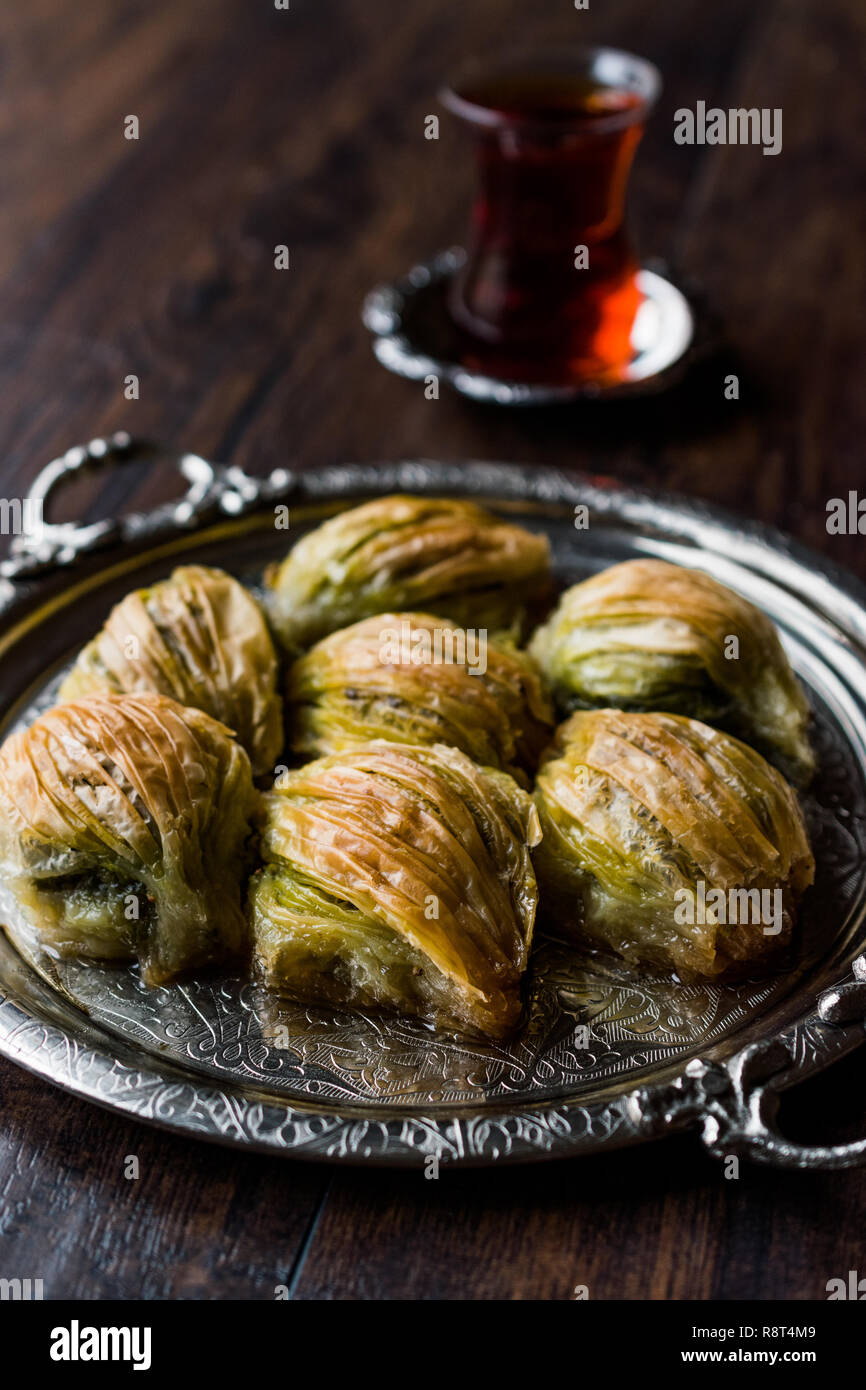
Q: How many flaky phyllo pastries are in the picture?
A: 7